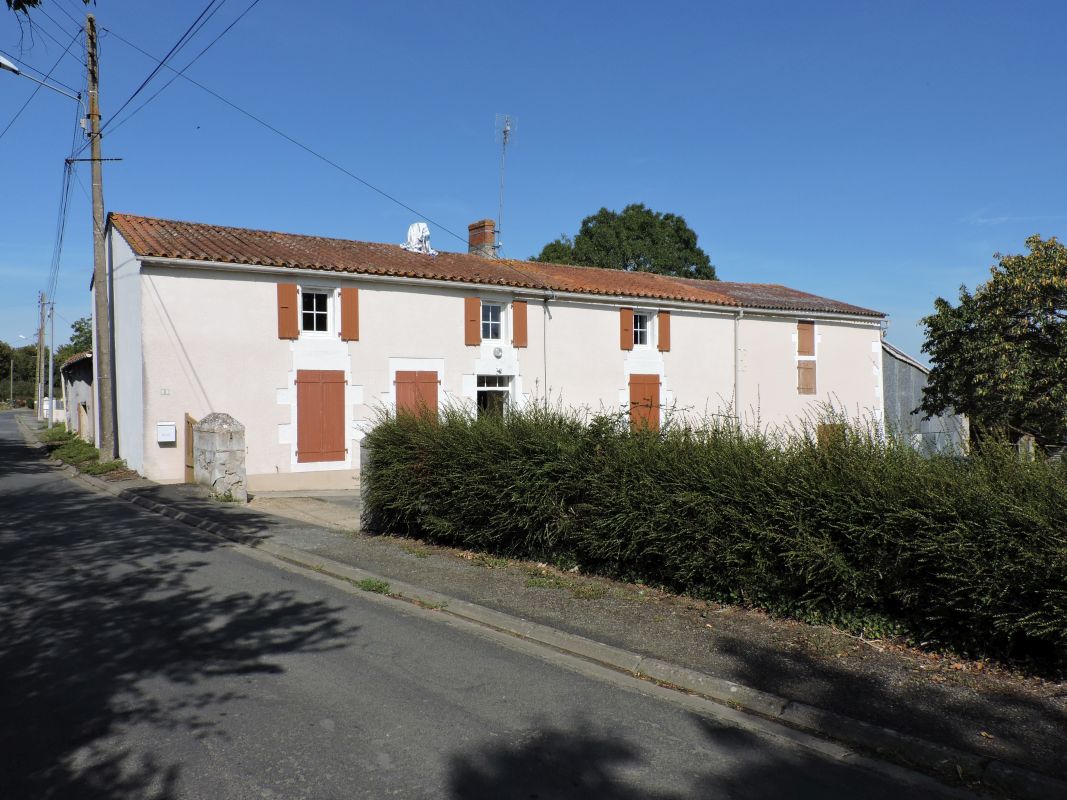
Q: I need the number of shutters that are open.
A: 6